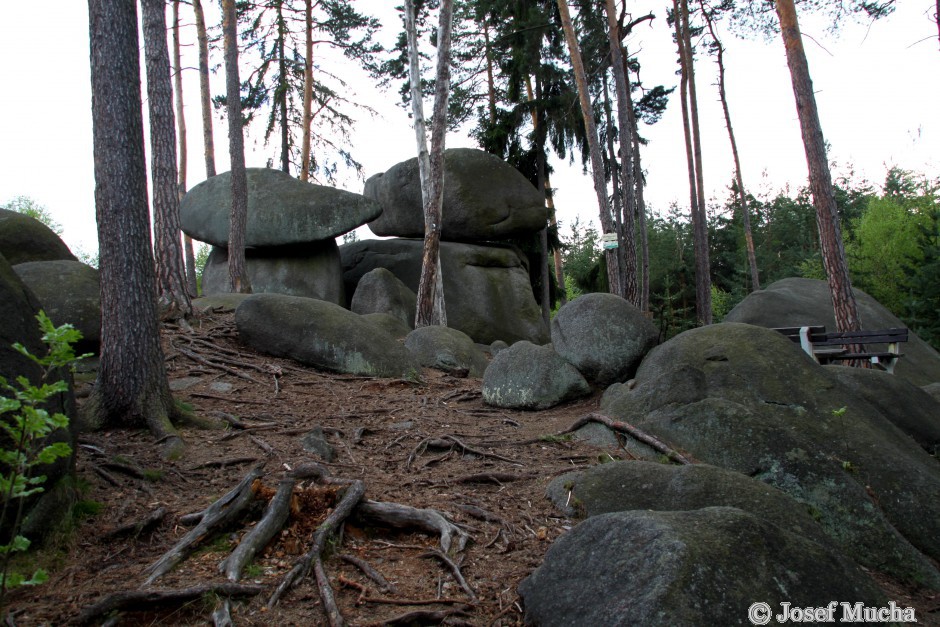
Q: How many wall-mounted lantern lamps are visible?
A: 0